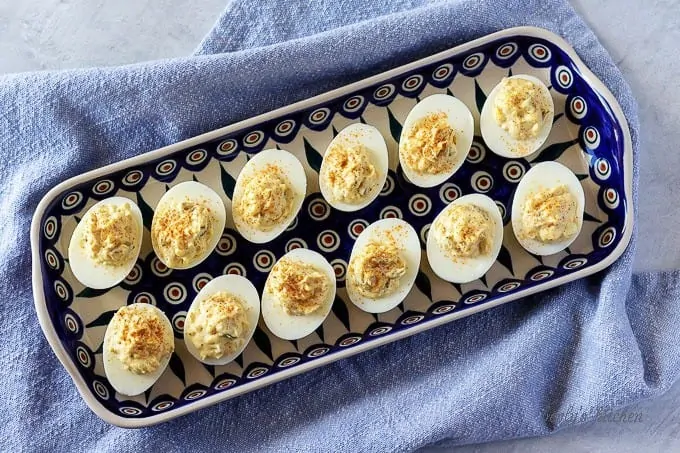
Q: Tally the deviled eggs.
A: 12